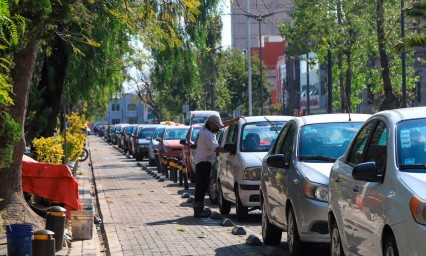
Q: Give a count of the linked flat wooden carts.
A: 0